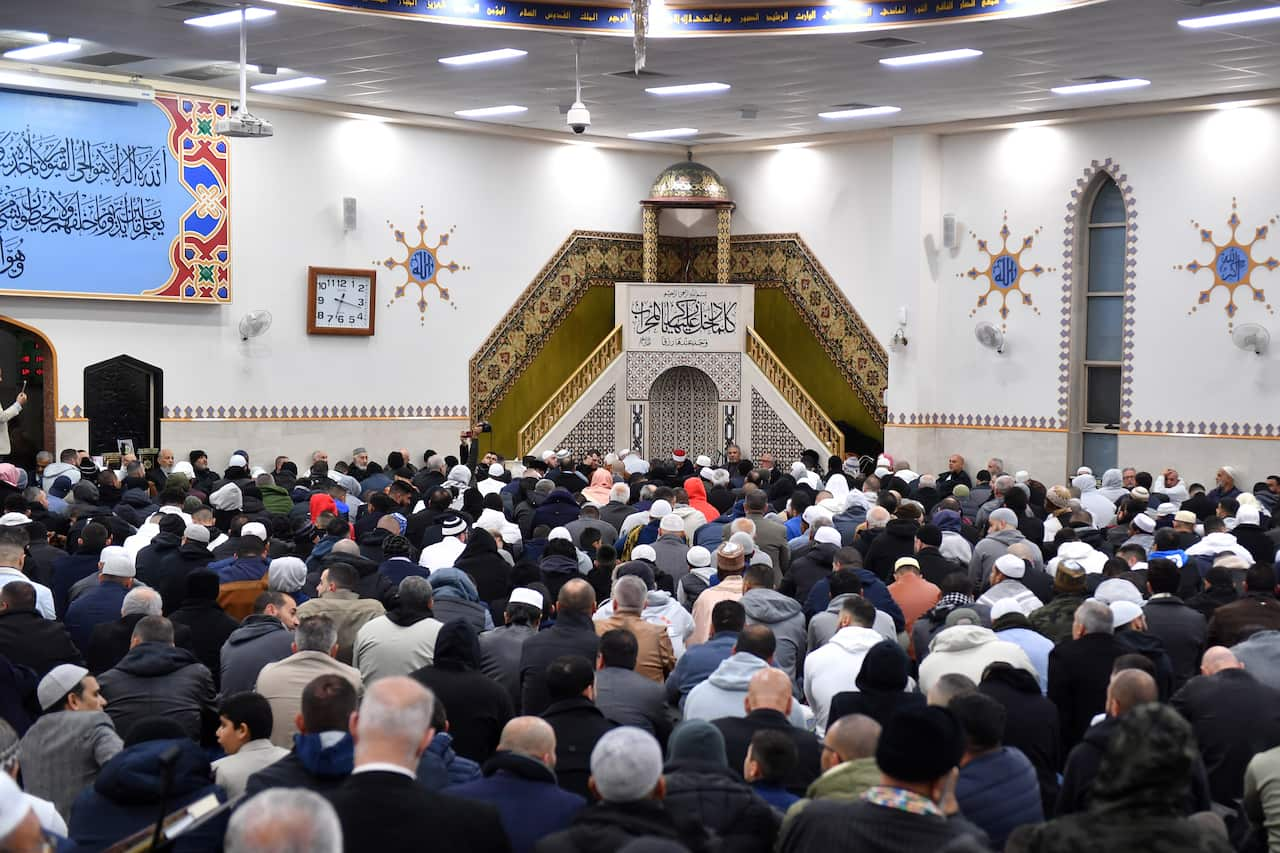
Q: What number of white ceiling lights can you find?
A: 11